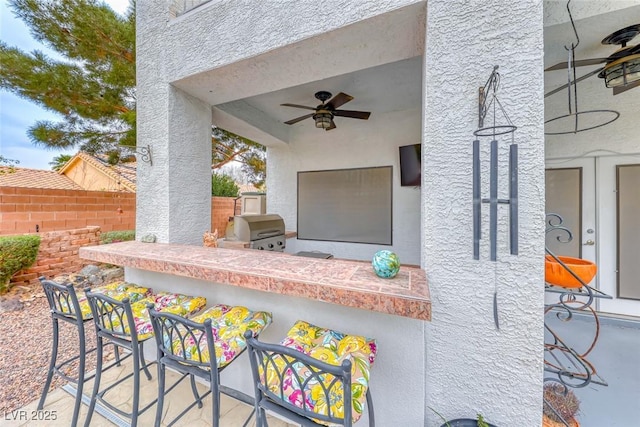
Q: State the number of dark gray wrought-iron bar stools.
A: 4